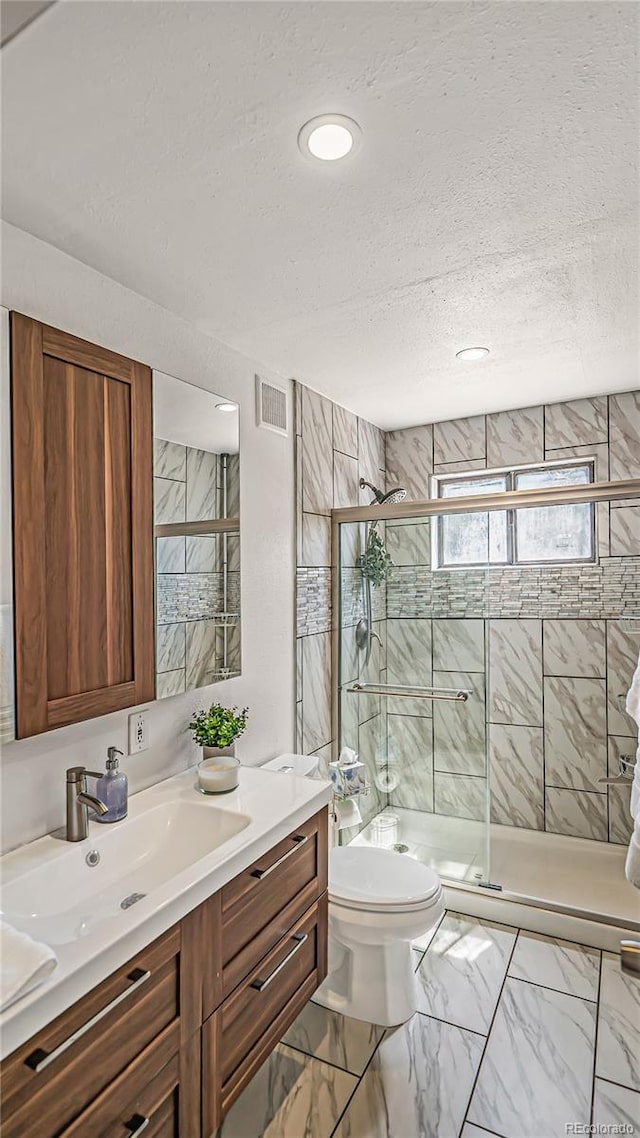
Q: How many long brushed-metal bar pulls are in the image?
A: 4